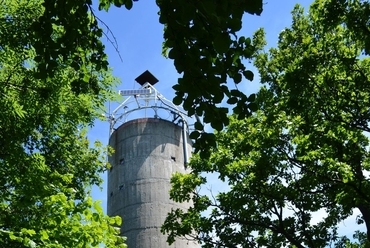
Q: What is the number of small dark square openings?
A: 5